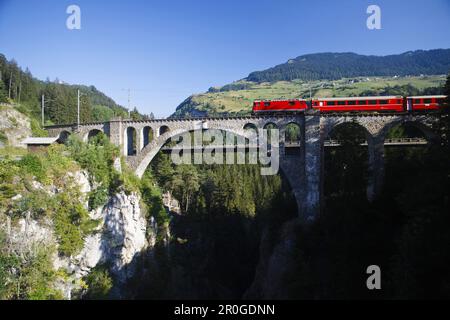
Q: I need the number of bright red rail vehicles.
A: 3